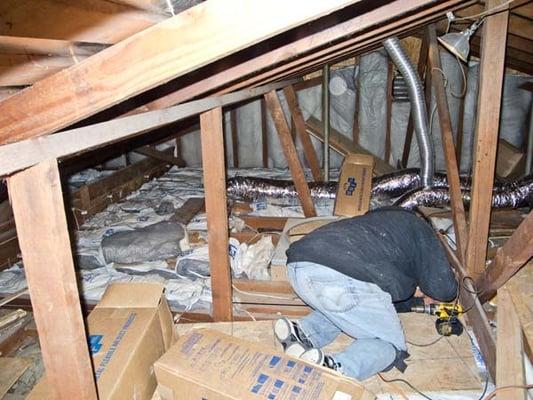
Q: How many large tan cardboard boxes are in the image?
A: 3